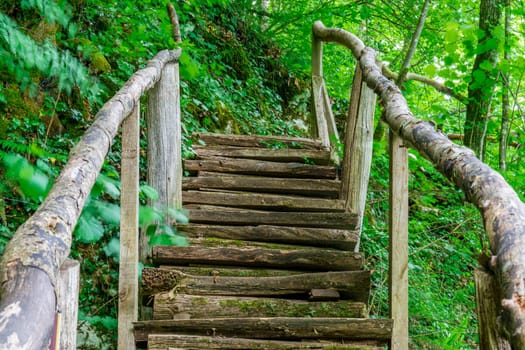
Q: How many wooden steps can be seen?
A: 12